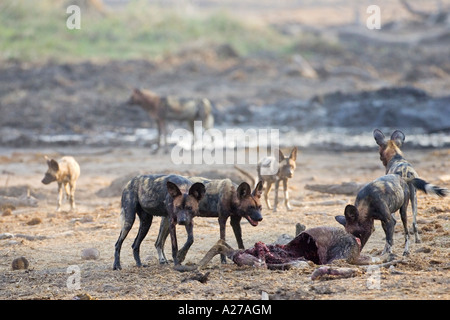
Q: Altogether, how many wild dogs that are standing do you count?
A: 7